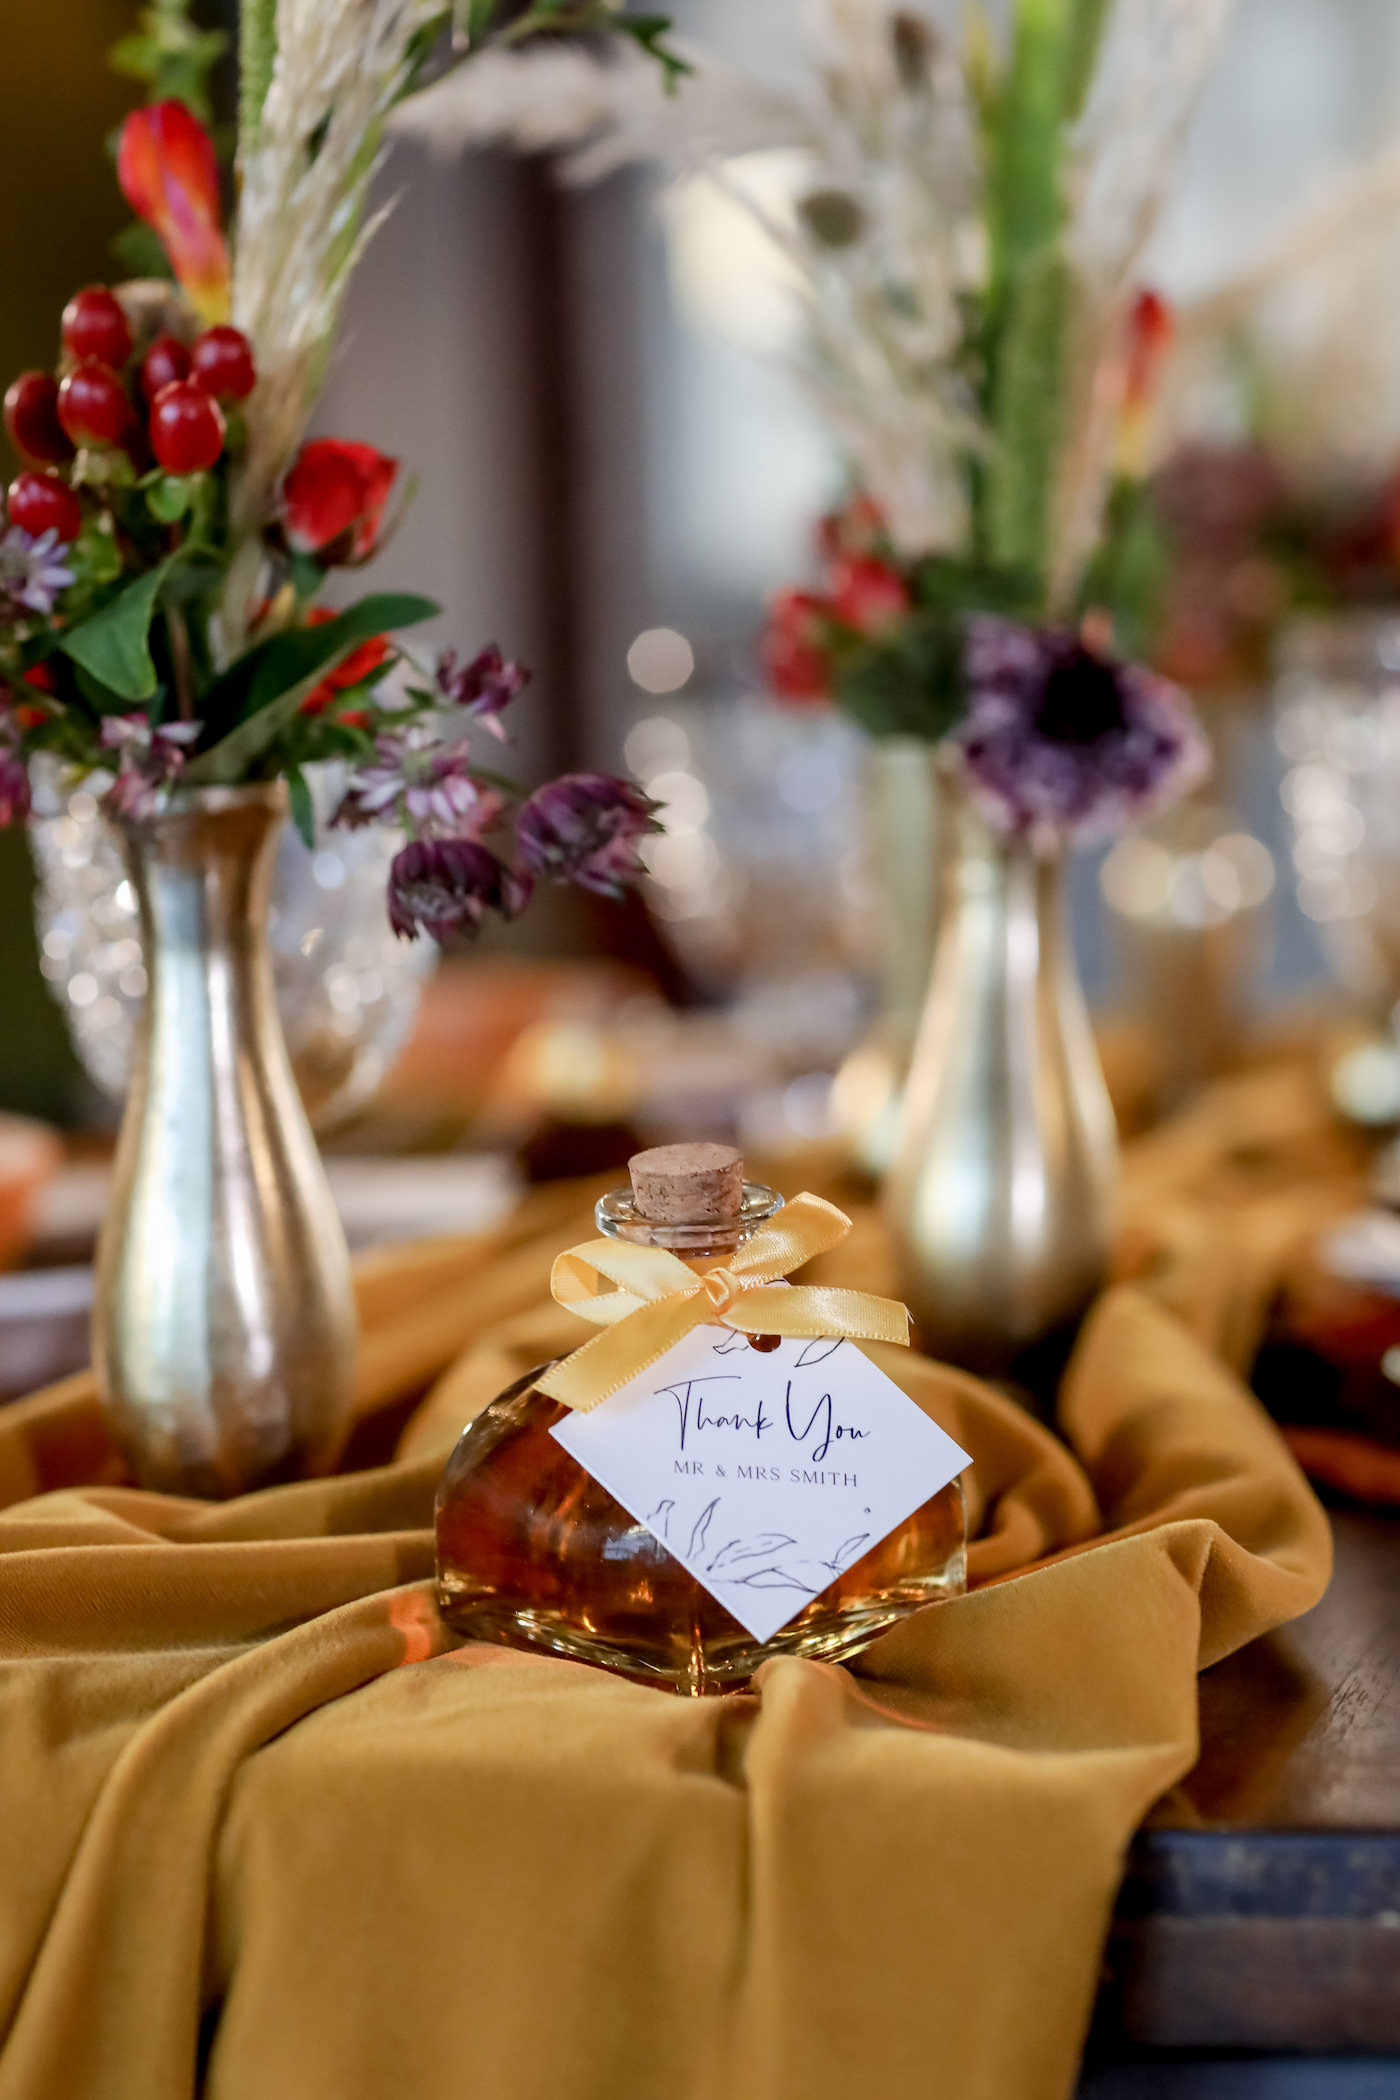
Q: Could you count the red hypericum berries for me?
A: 7